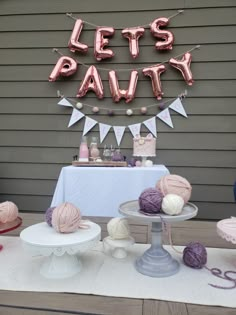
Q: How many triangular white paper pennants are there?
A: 9